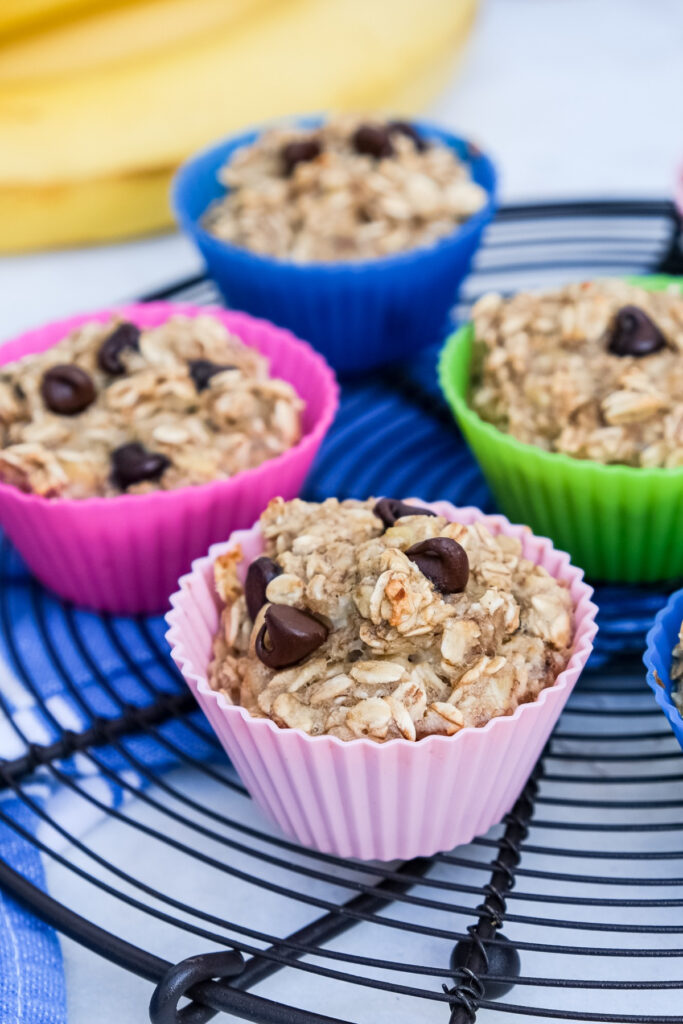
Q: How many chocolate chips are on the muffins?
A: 12